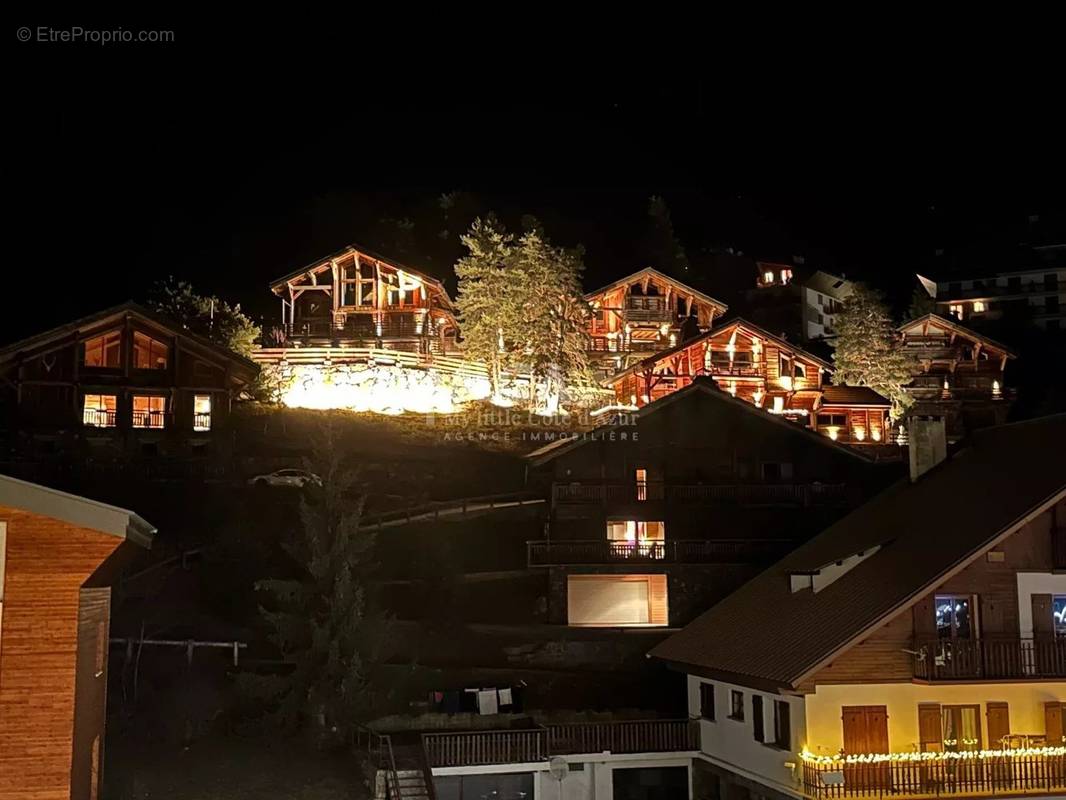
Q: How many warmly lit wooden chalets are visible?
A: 5